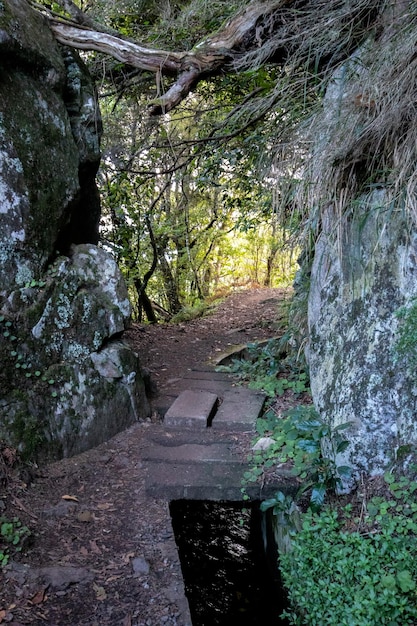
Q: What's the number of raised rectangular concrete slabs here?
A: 2